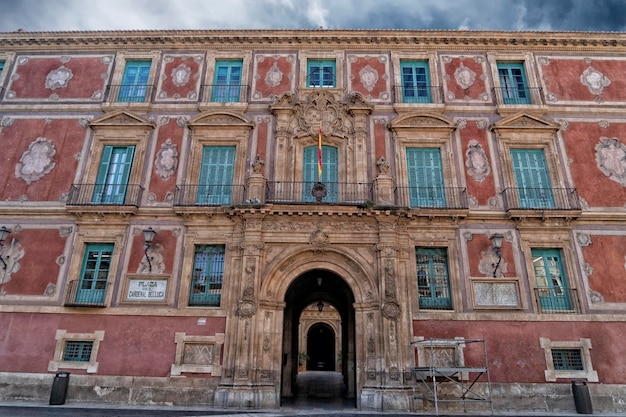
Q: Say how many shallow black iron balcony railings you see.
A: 11